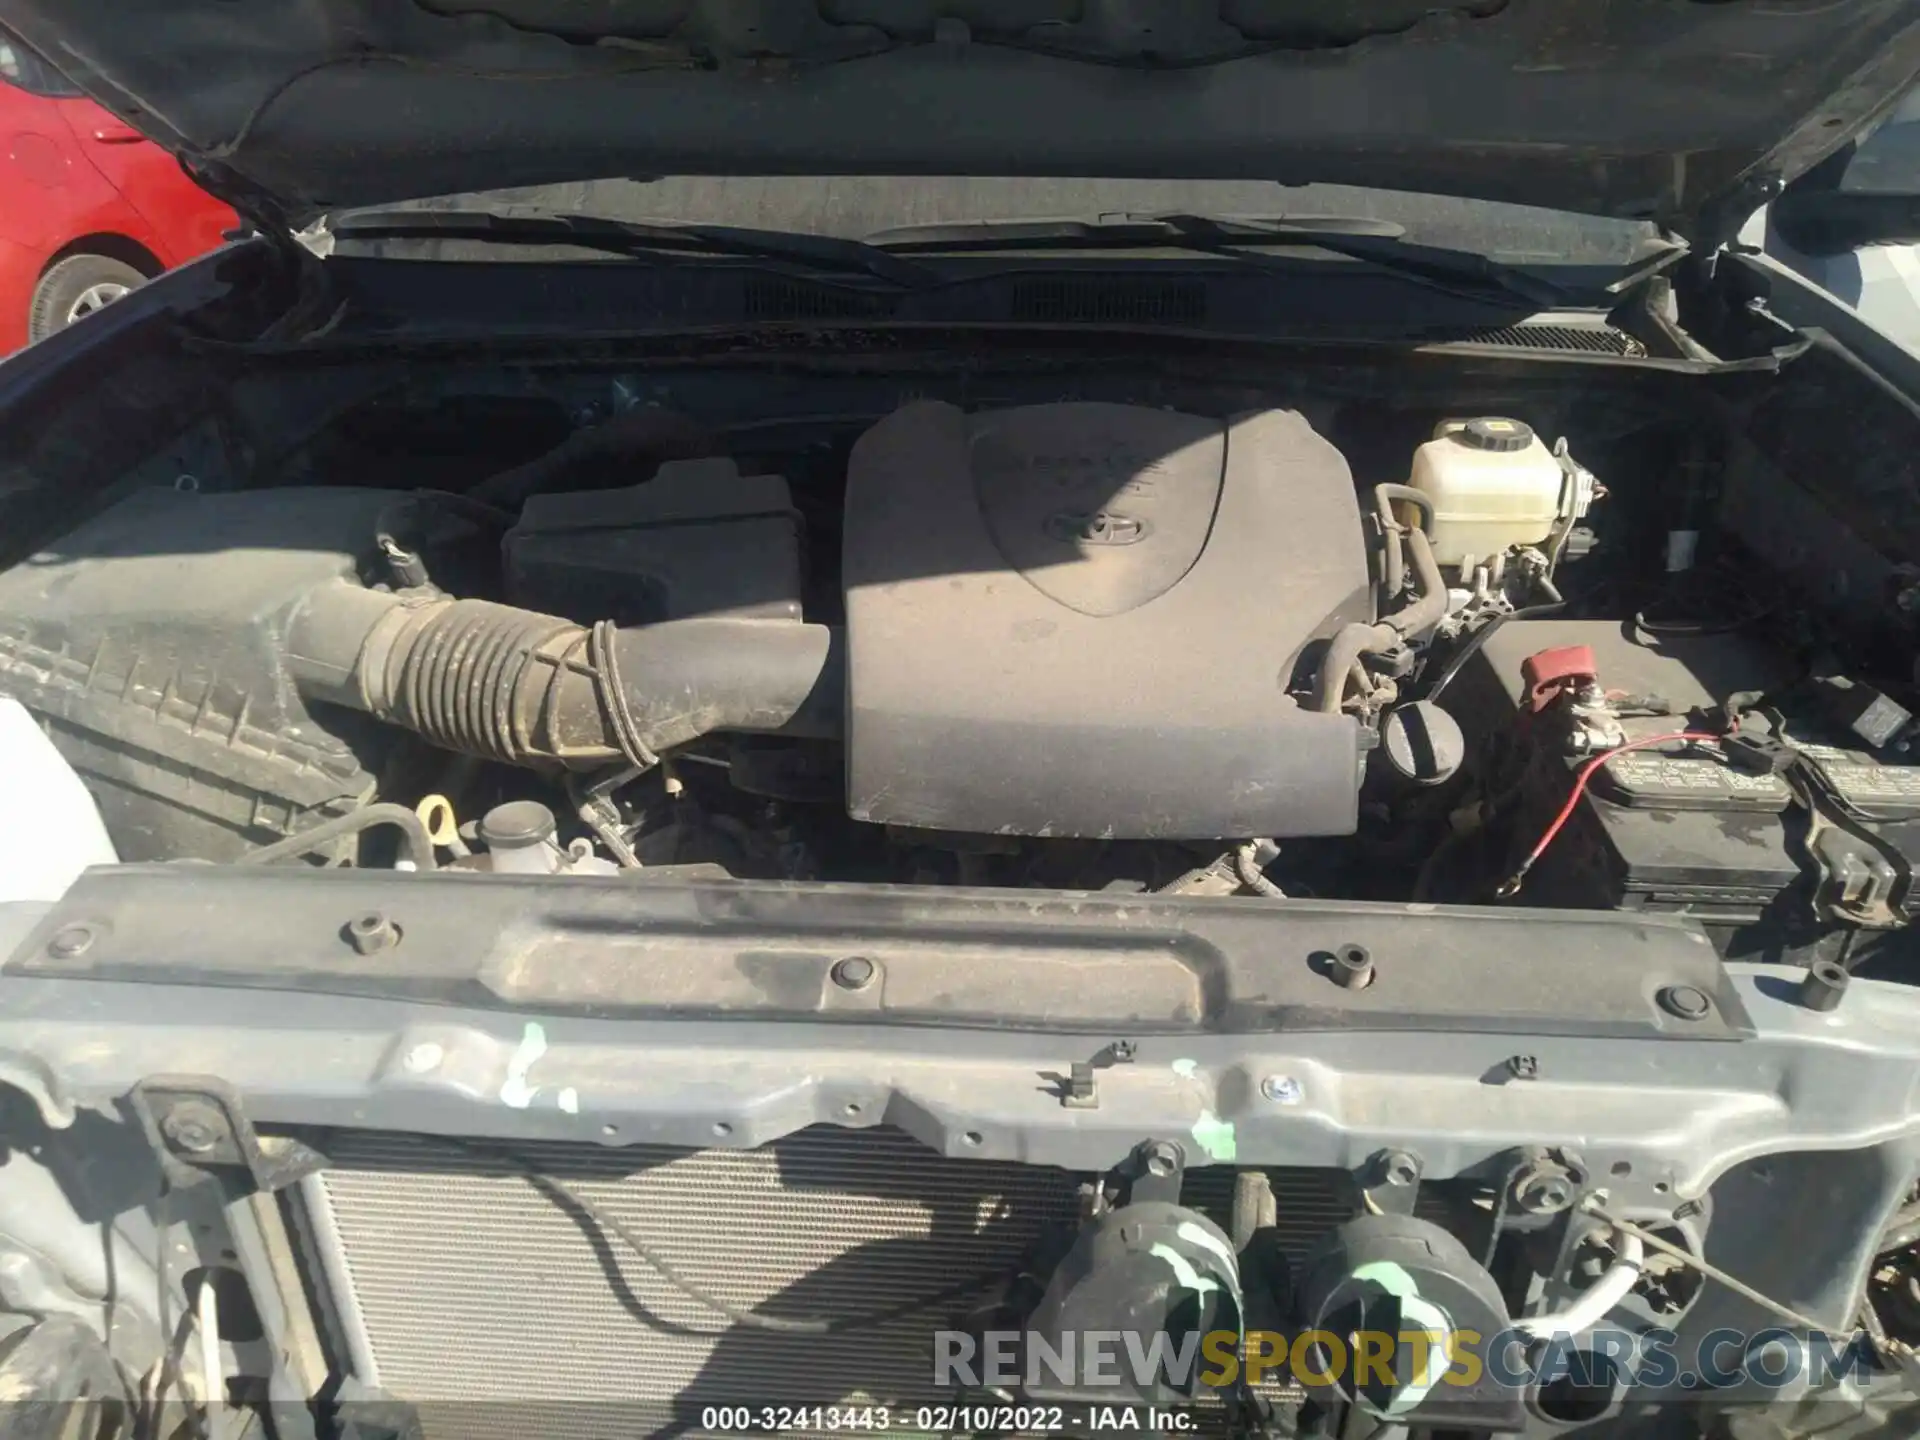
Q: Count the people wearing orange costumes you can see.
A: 0